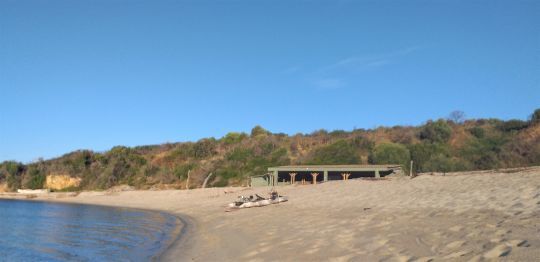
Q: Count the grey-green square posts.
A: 3